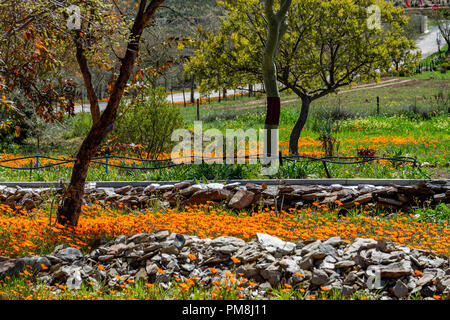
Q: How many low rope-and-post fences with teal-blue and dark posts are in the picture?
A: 1